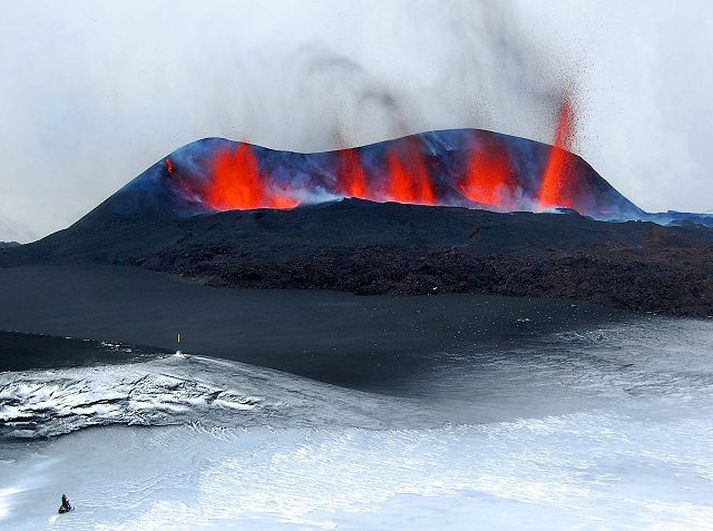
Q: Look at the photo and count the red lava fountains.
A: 5